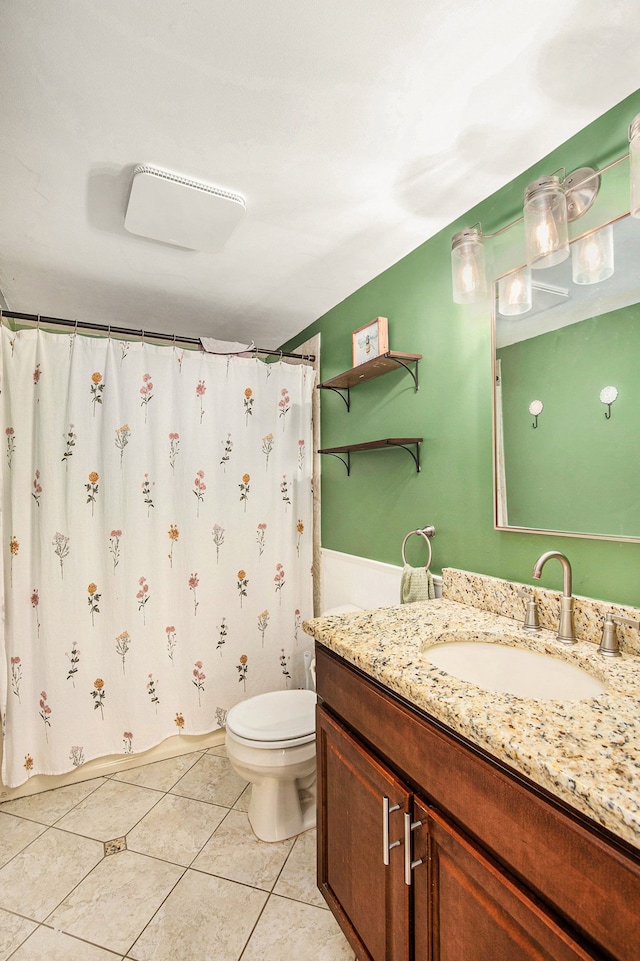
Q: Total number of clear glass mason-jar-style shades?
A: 3